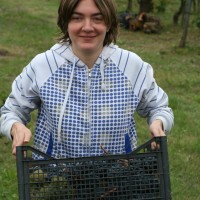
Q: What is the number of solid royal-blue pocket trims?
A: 2